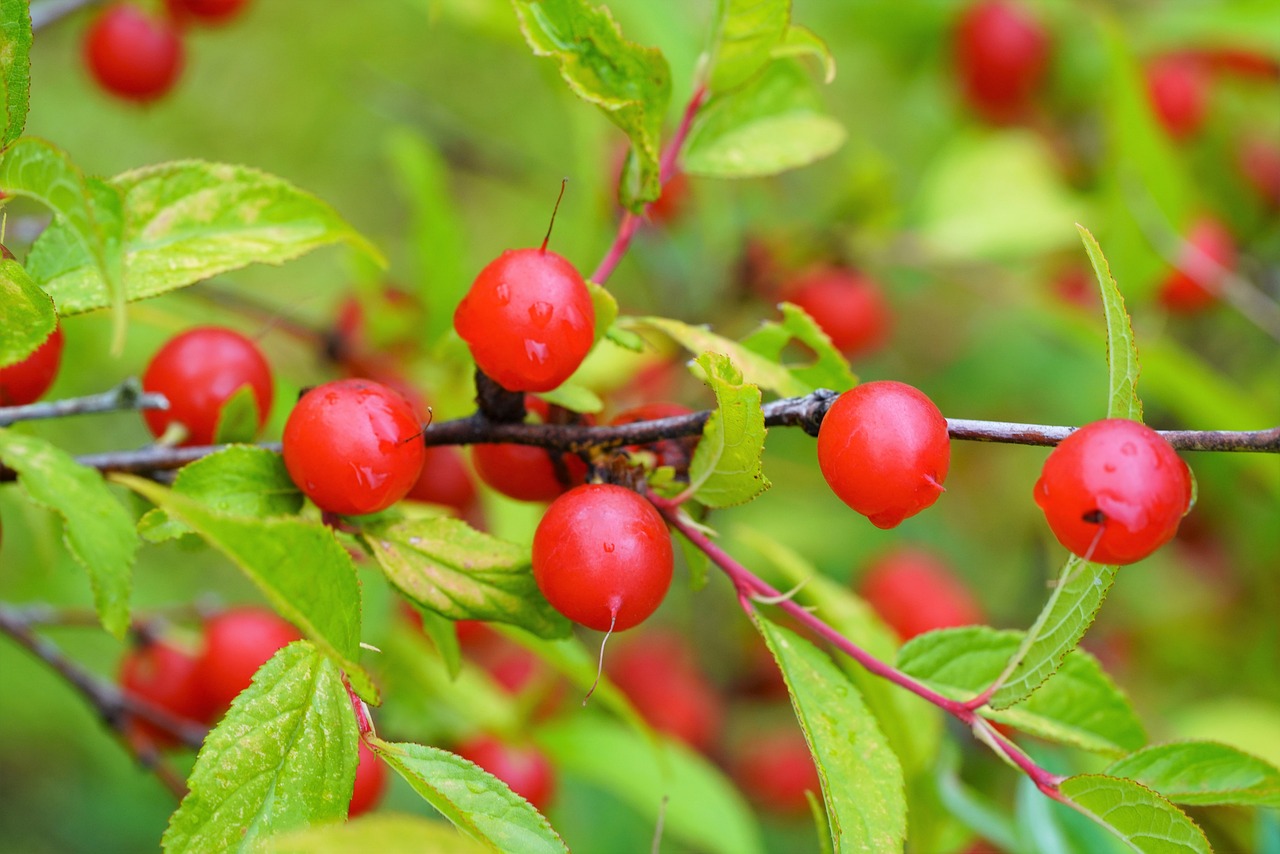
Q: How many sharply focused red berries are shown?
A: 5